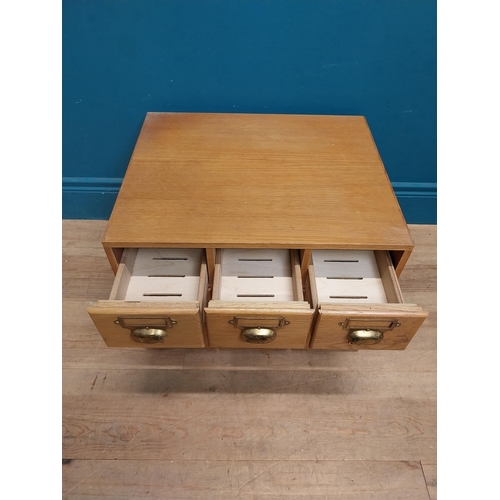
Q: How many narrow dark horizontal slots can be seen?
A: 9